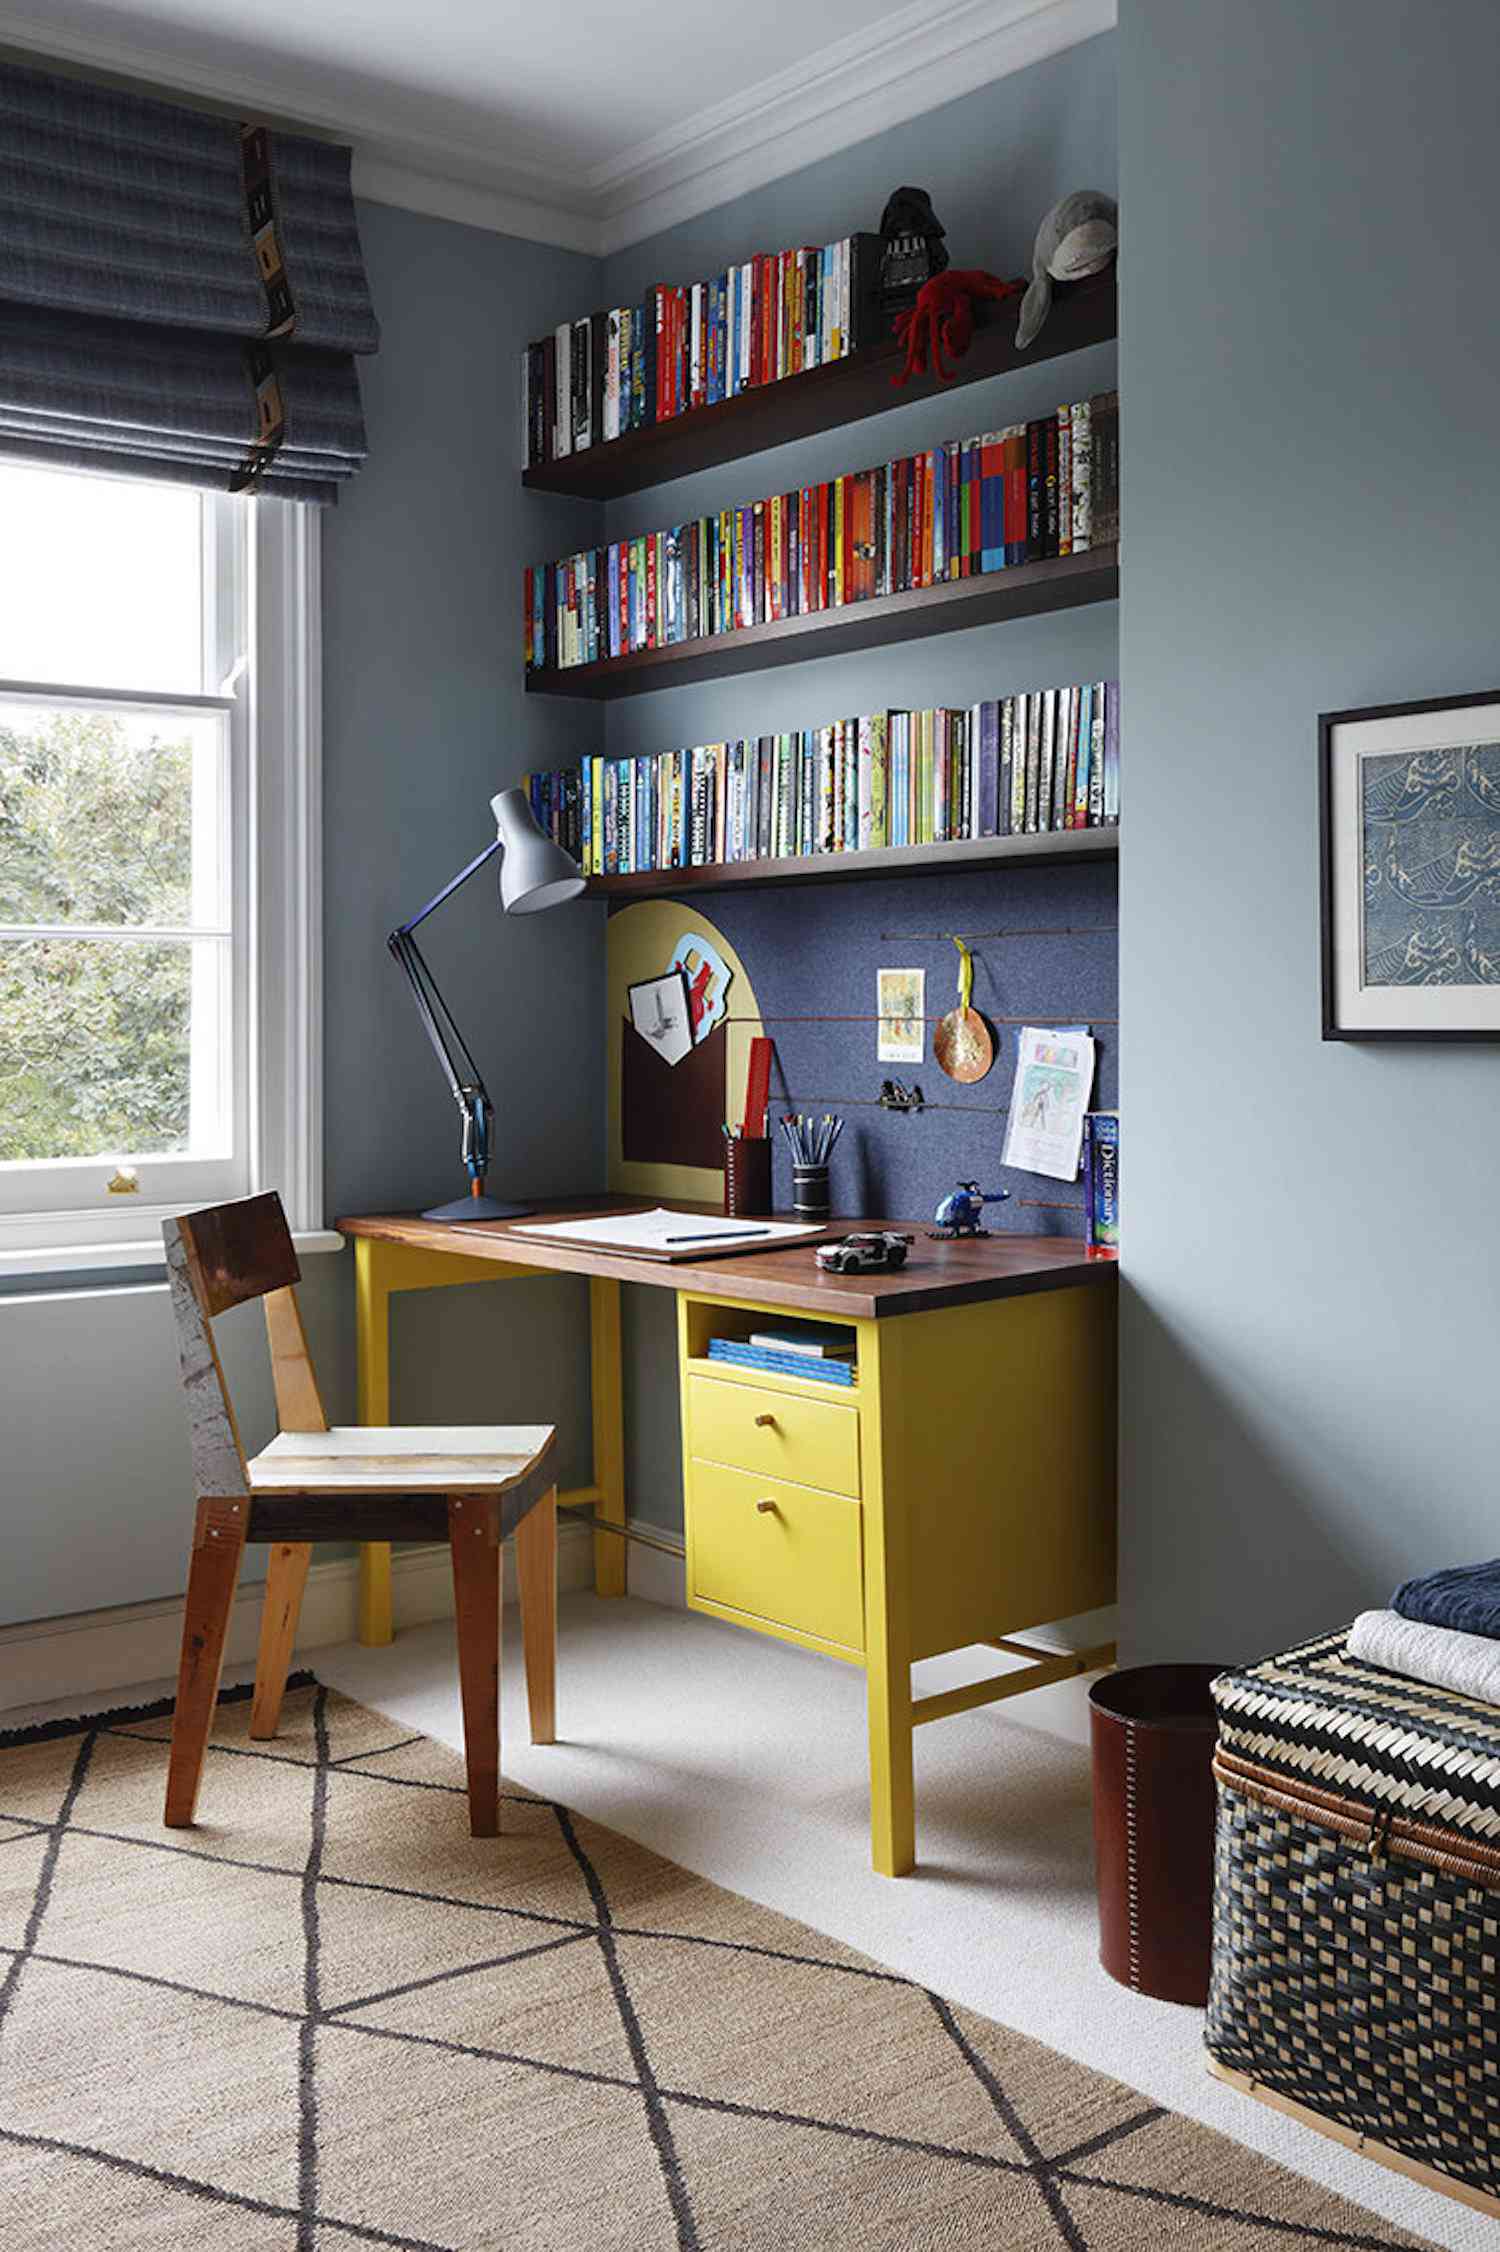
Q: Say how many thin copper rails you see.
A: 4